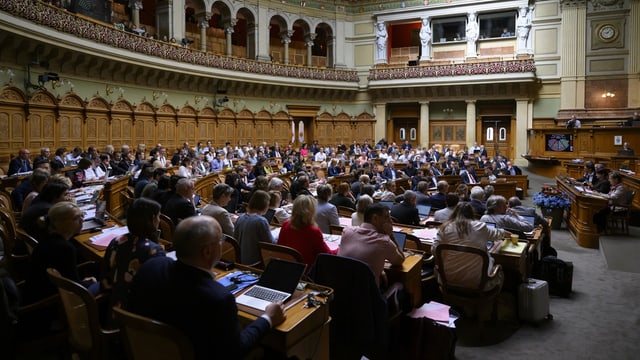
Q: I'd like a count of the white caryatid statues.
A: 4